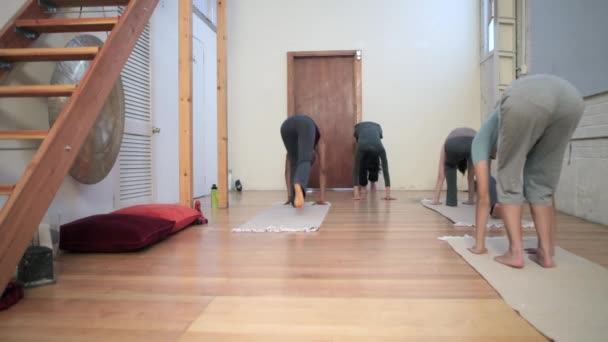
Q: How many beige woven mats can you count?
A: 3